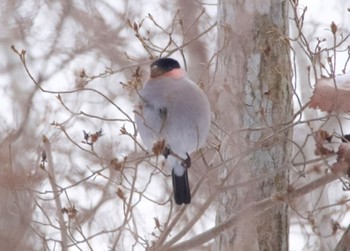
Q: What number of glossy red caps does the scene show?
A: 0